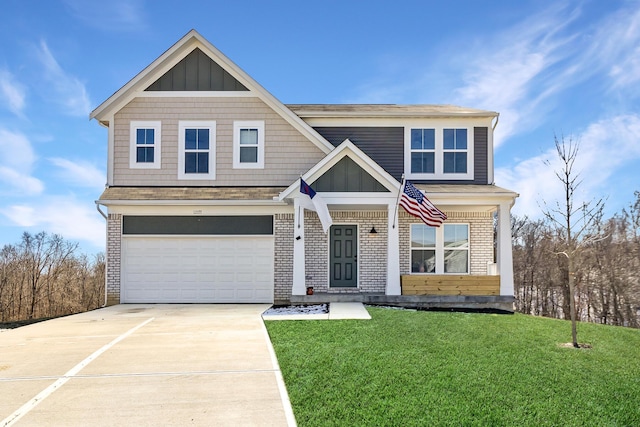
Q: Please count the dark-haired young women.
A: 0